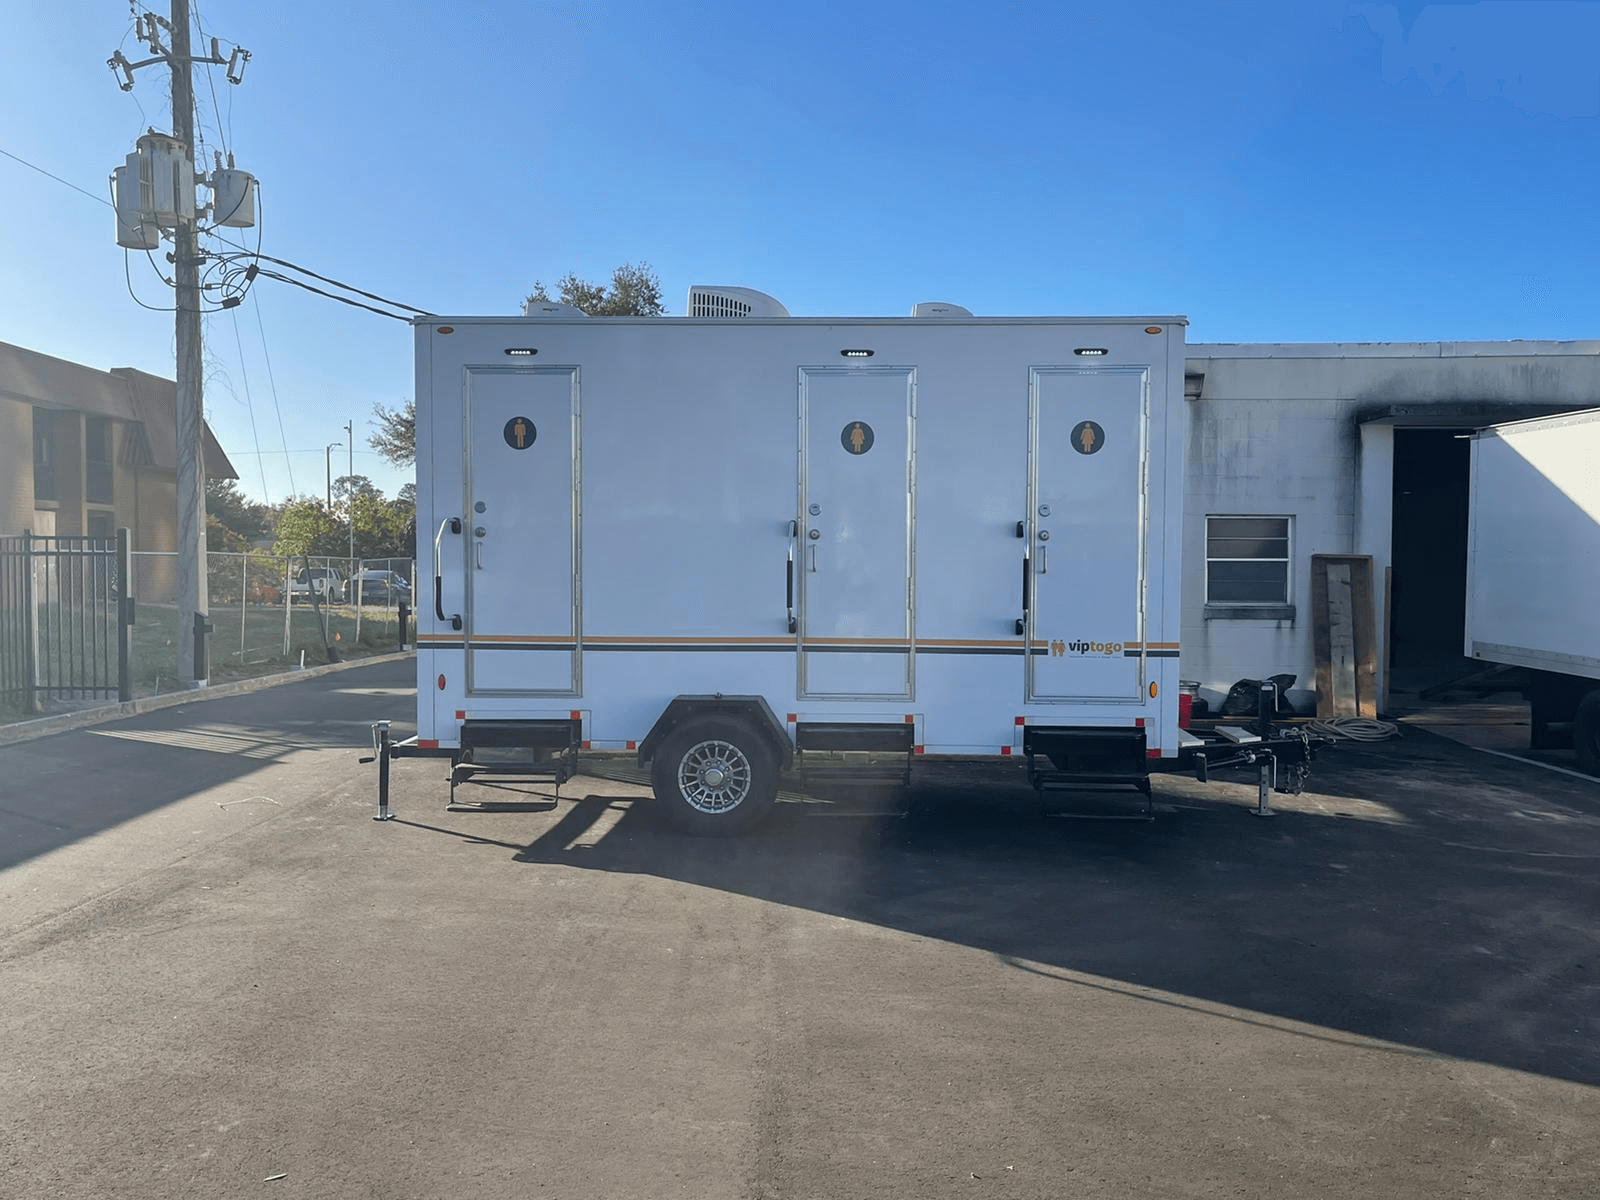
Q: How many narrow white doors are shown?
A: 3